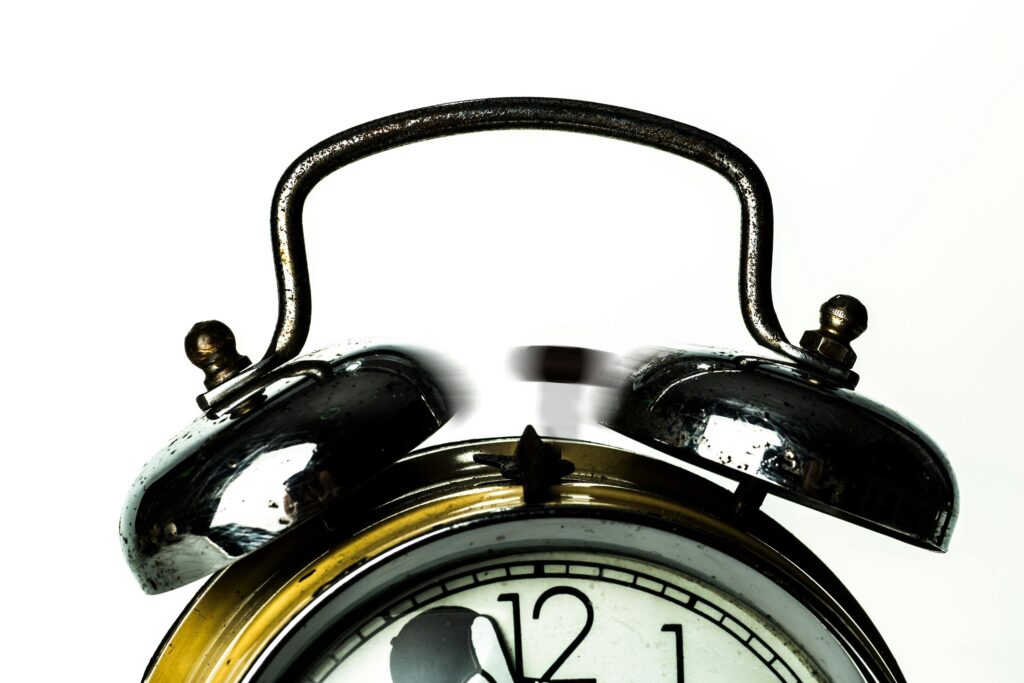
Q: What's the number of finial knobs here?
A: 2